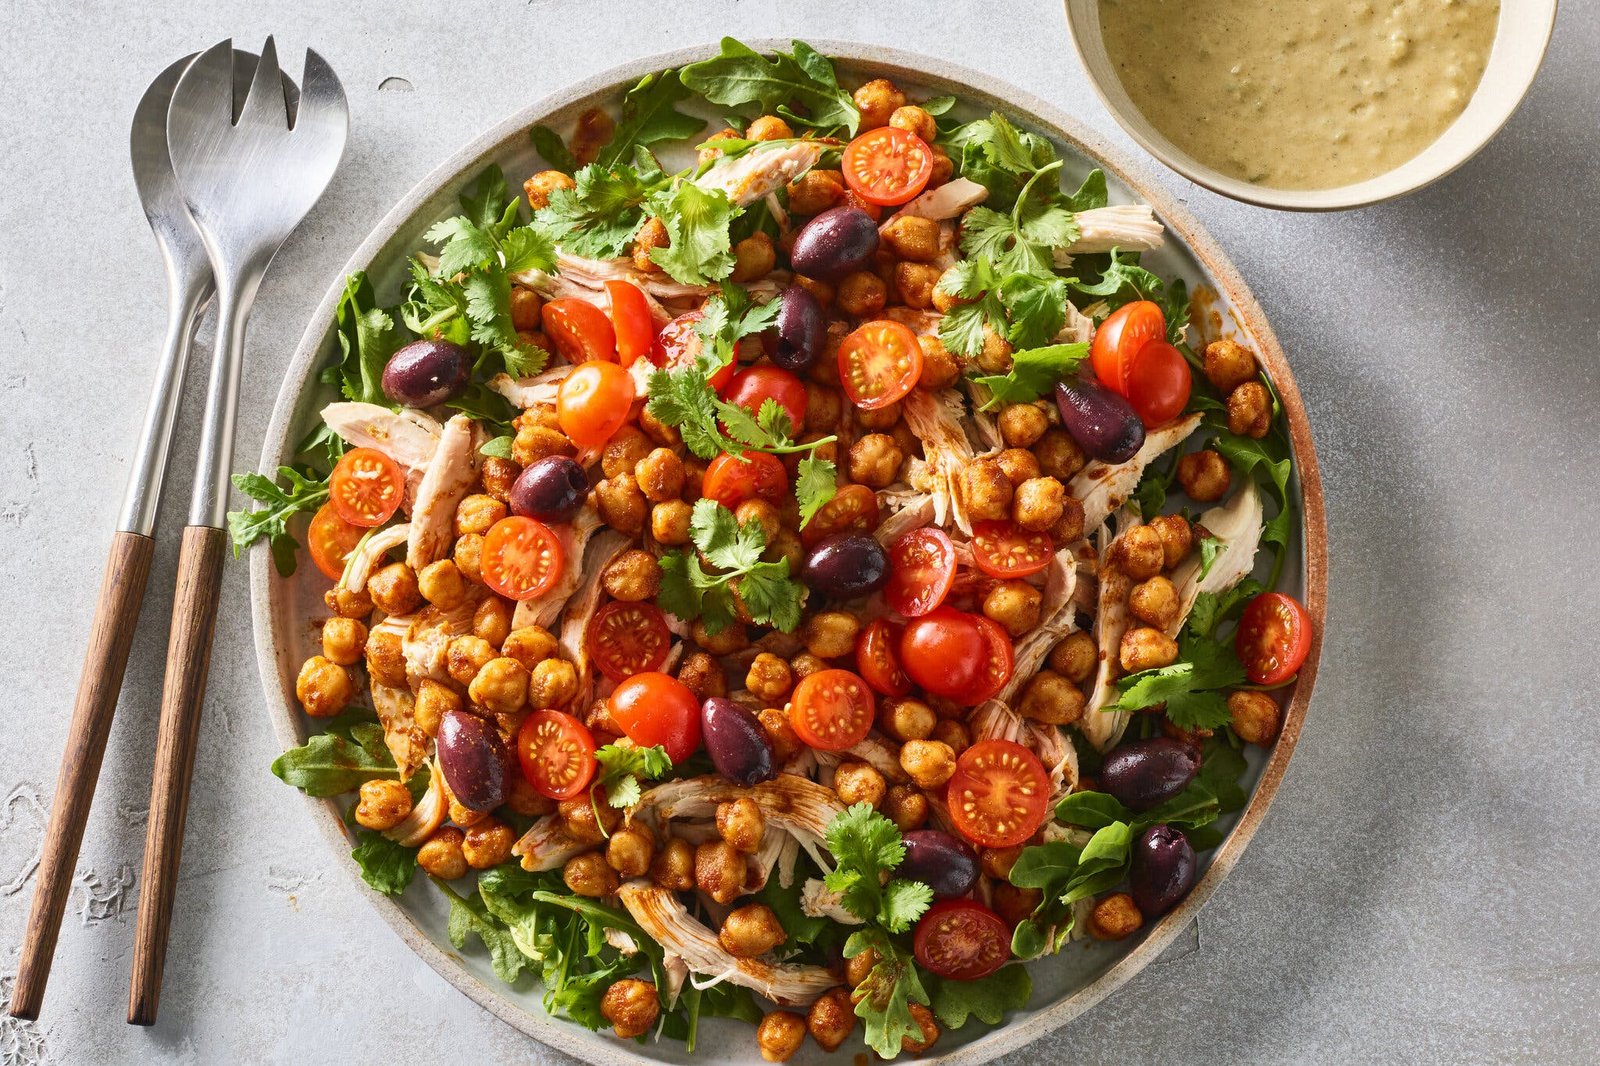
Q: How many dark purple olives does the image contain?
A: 11